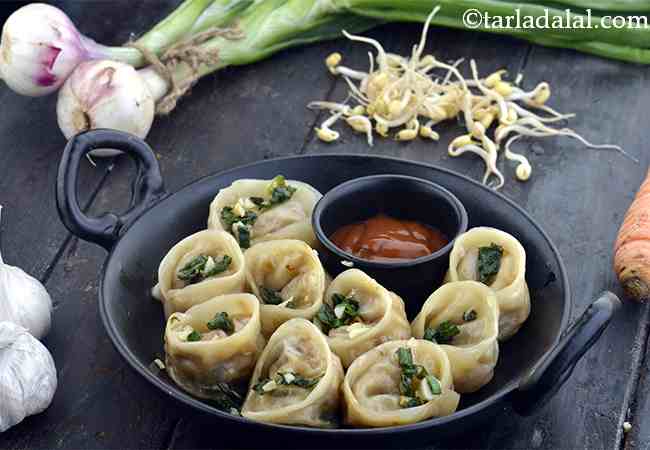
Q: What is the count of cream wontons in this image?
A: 9